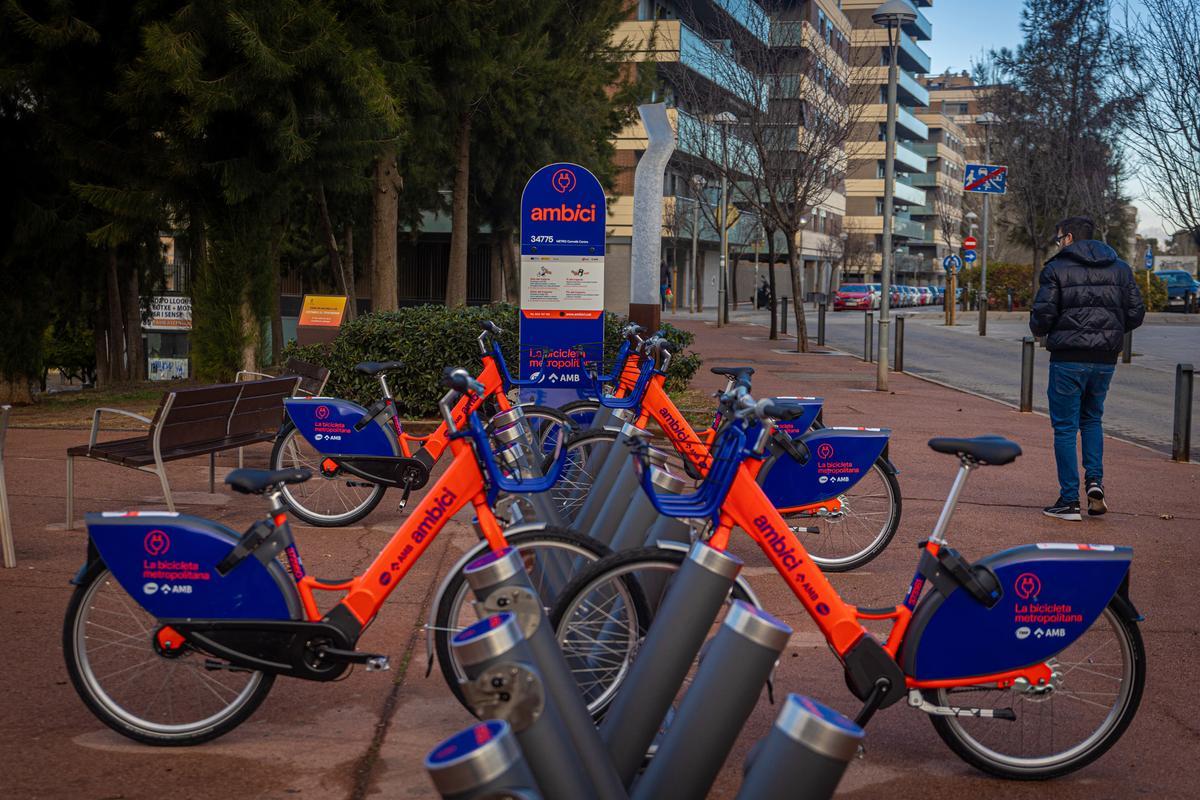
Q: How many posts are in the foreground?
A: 6